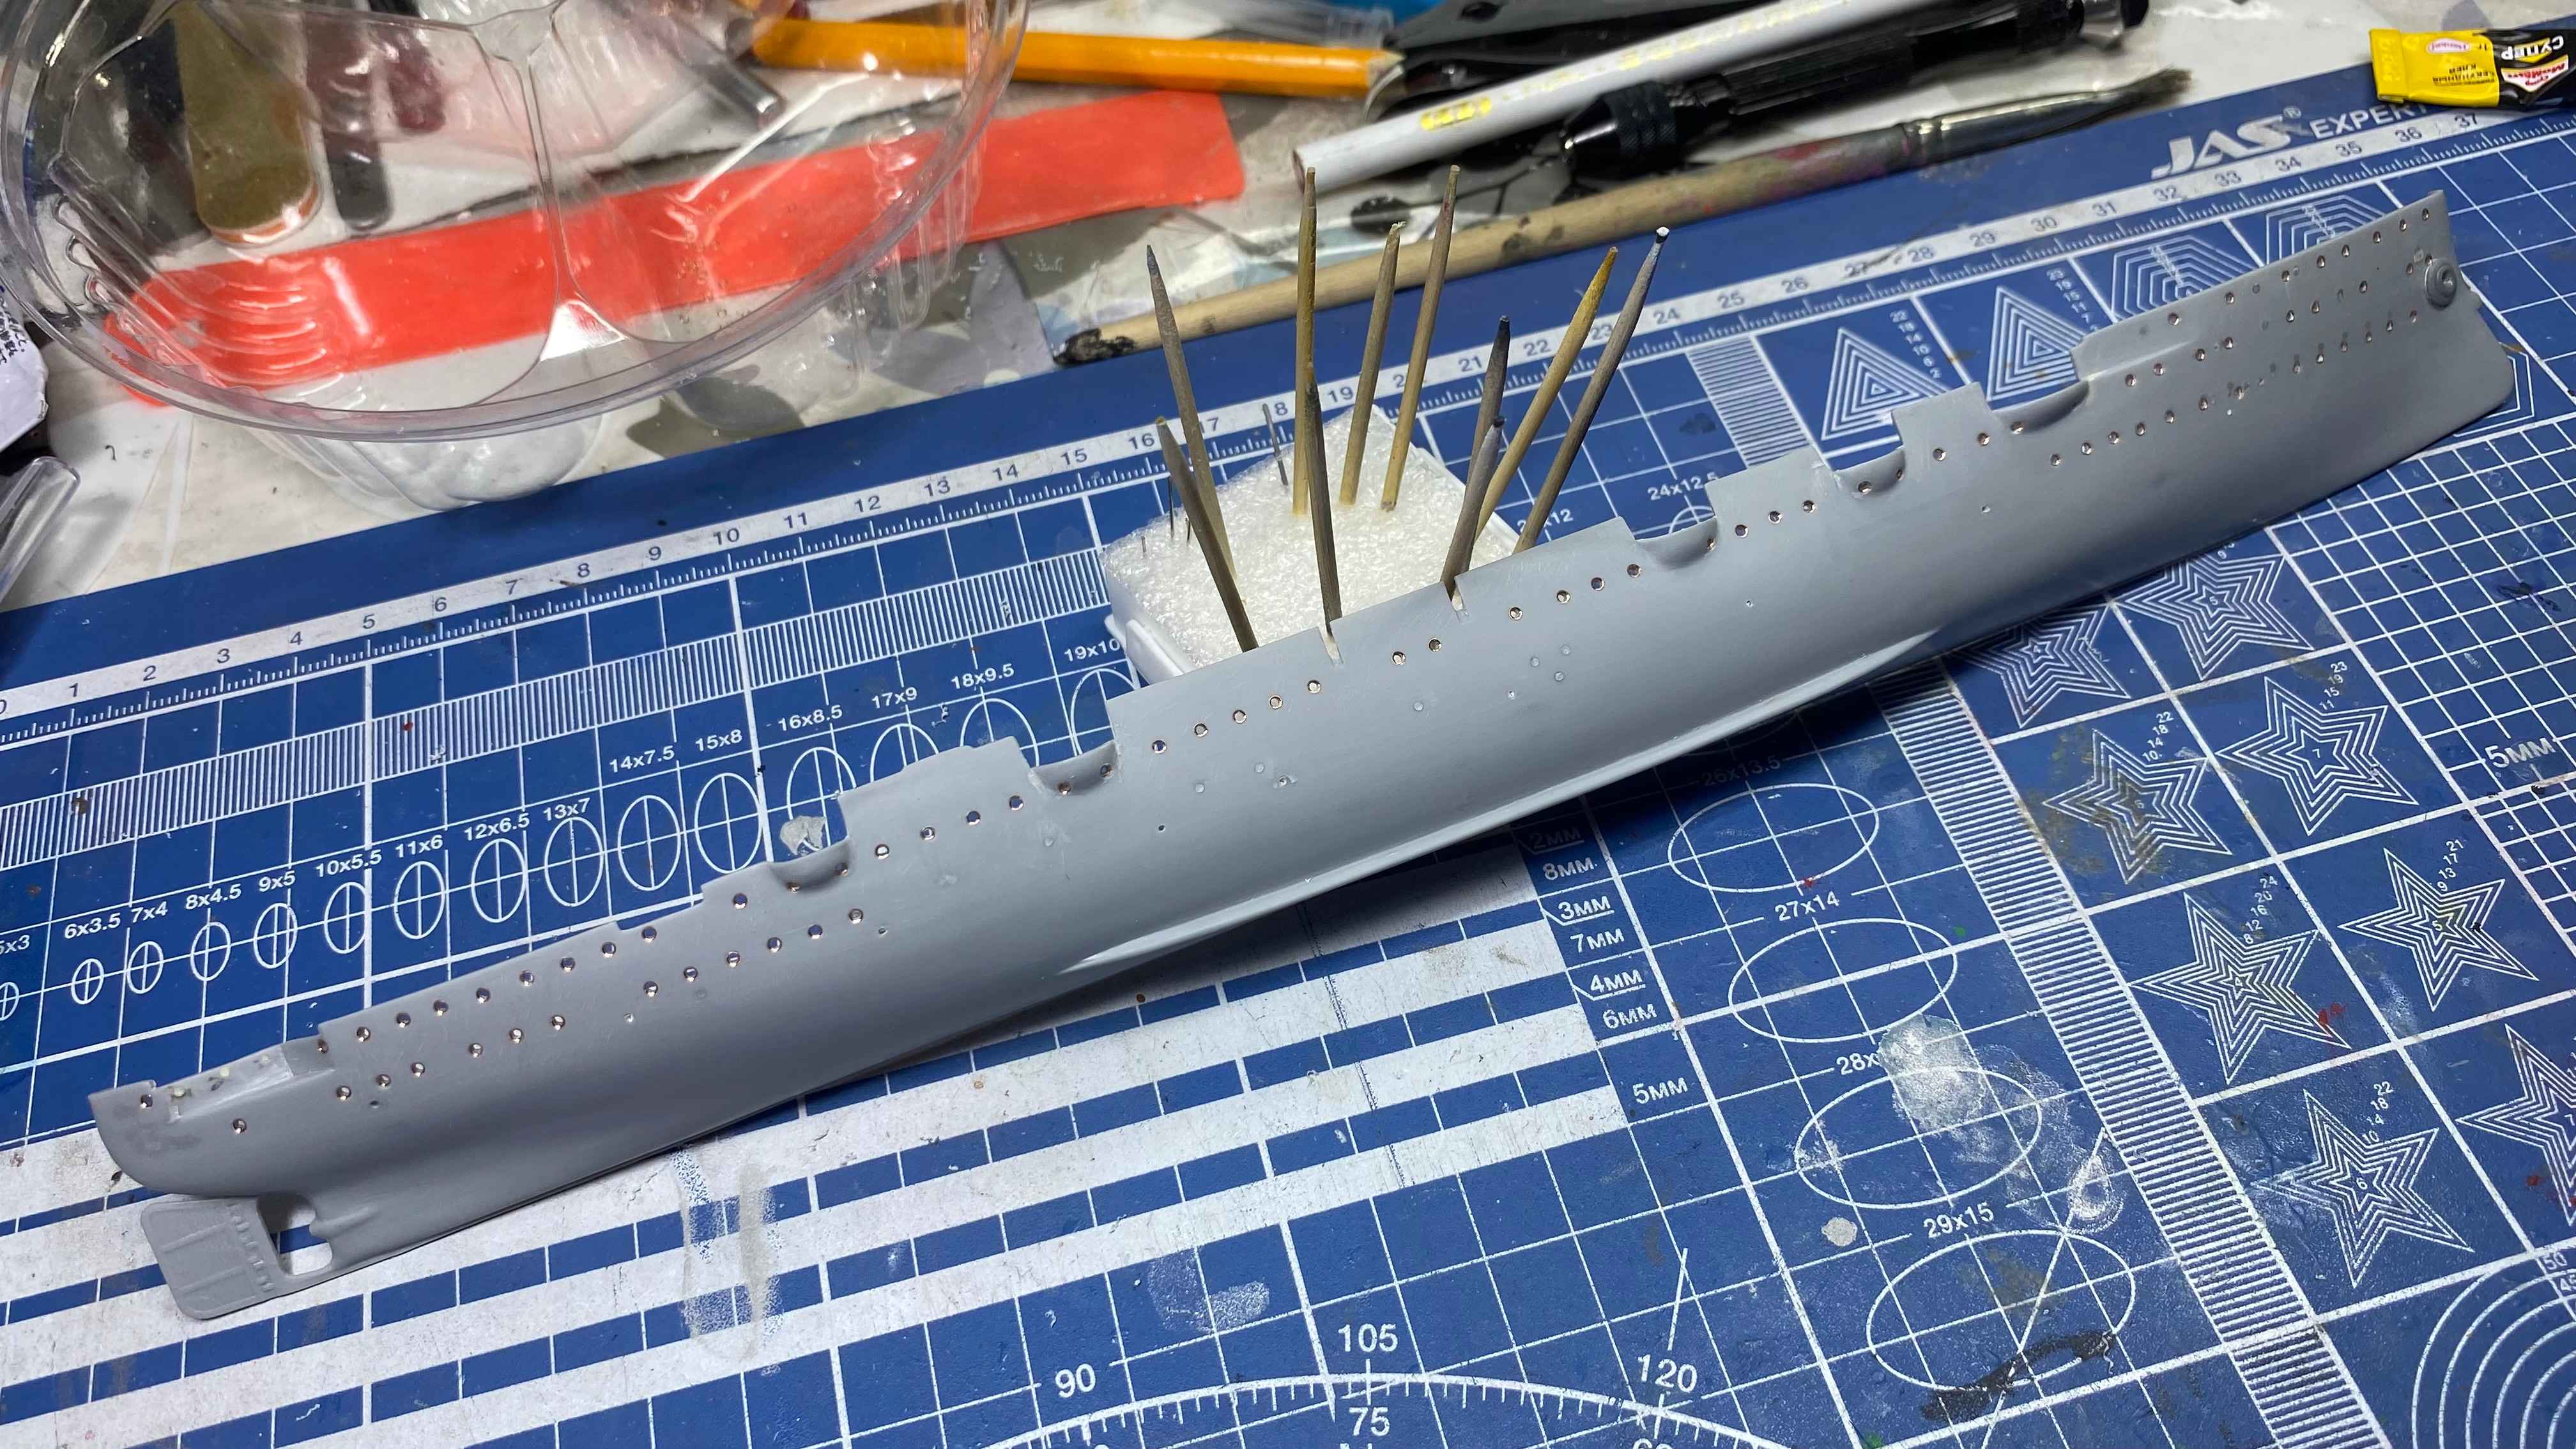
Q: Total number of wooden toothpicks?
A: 10